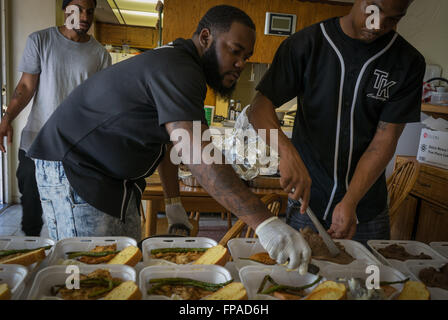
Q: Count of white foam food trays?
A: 13